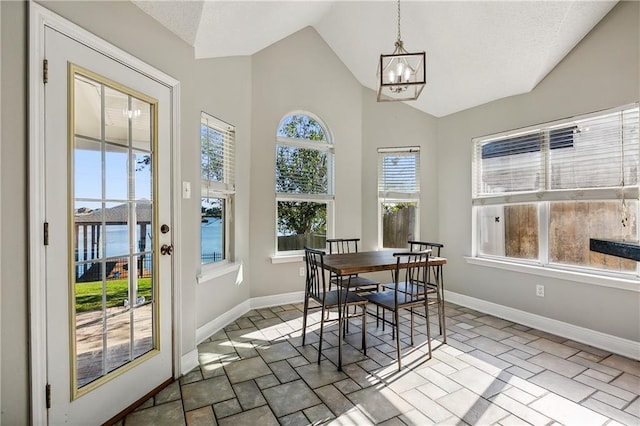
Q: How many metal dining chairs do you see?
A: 4